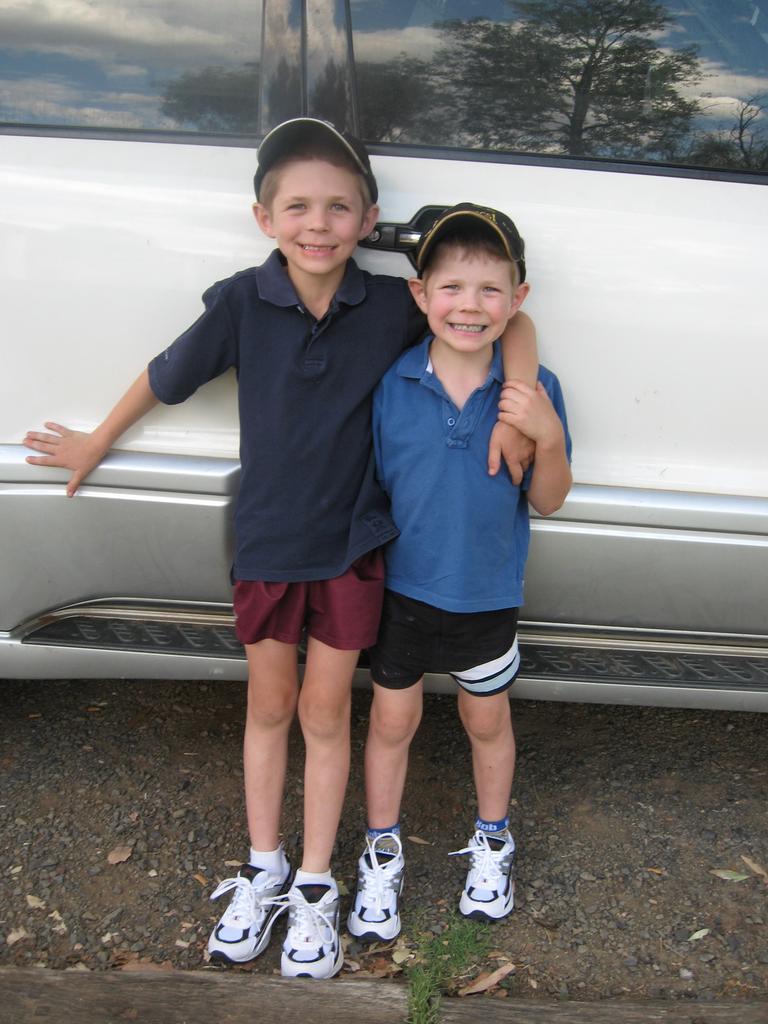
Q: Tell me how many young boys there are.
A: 2